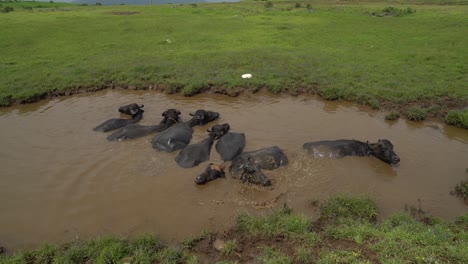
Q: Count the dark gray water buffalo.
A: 7